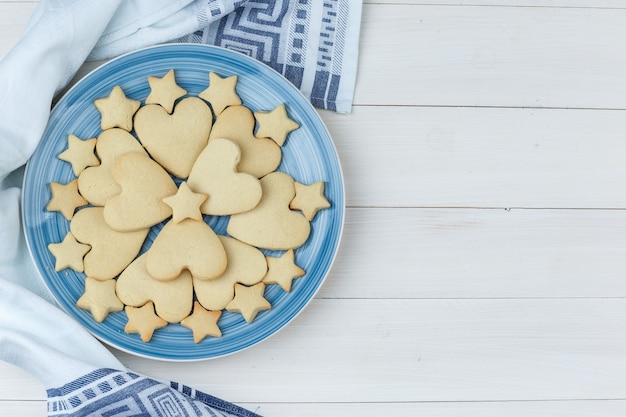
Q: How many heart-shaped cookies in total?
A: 10